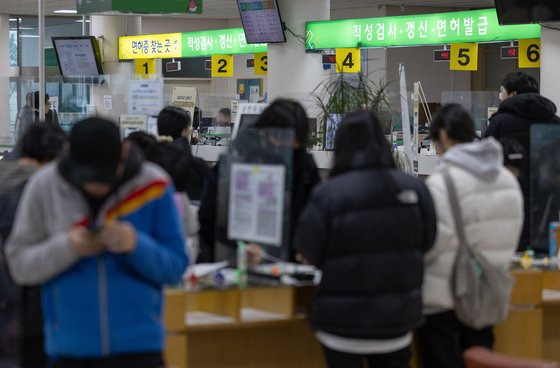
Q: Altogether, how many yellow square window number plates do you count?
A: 6